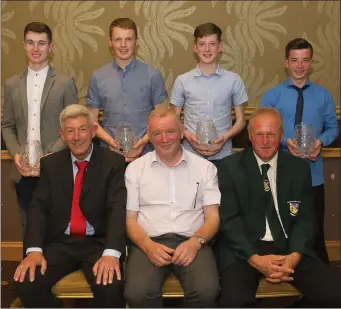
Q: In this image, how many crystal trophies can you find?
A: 4